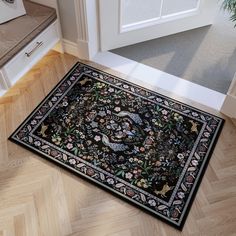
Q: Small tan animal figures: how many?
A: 4